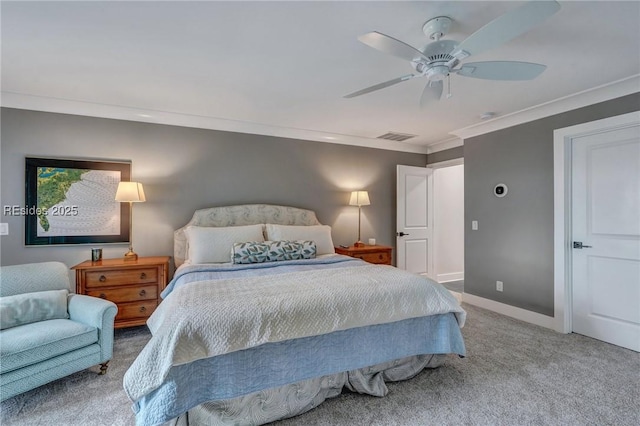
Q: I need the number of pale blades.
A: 5